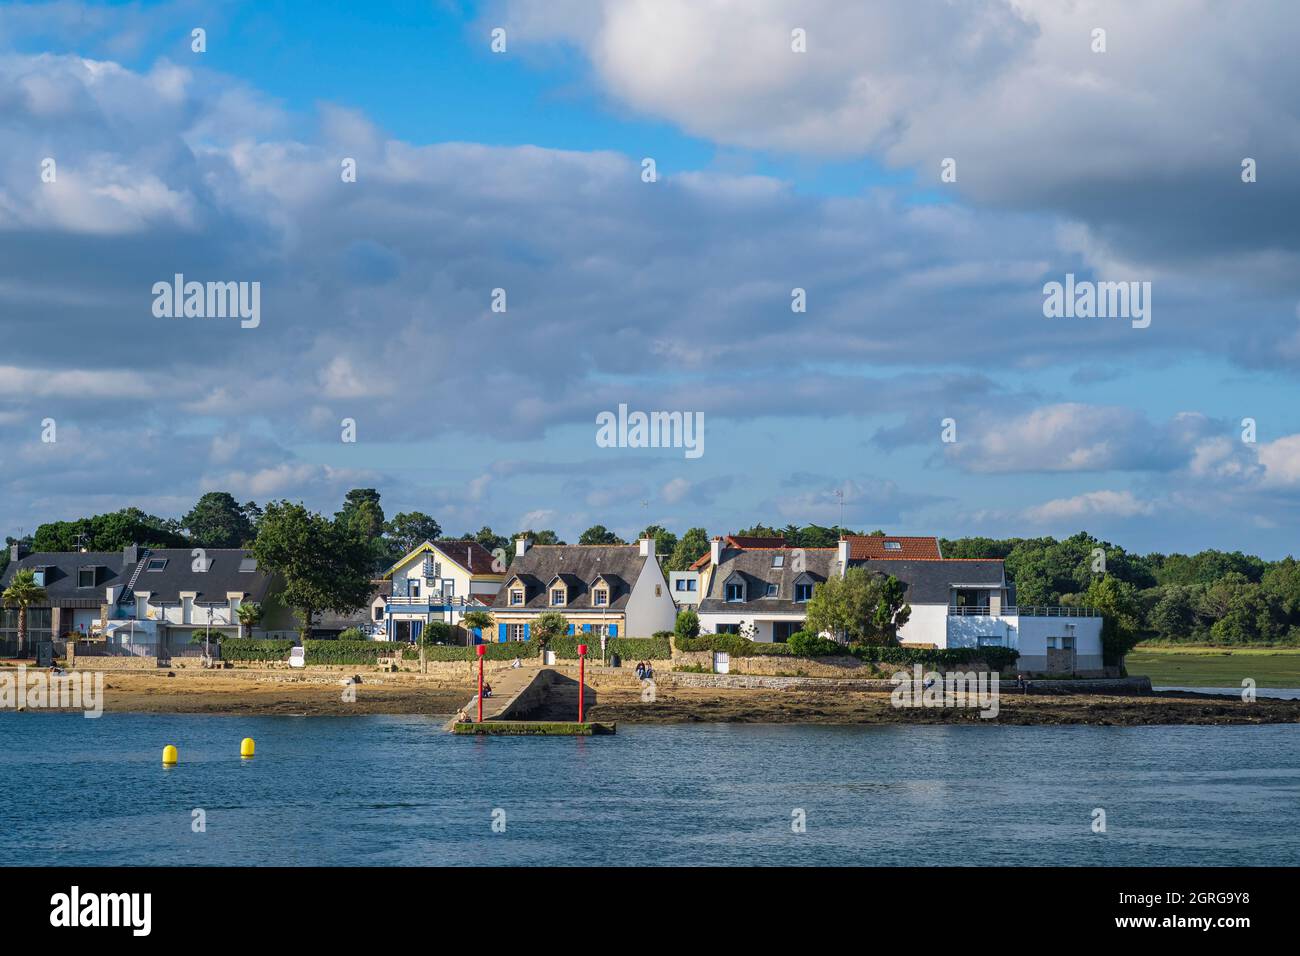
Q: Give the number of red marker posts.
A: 2